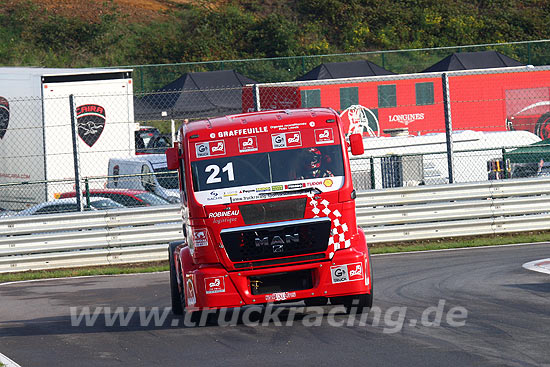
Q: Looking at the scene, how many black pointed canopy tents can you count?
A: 3